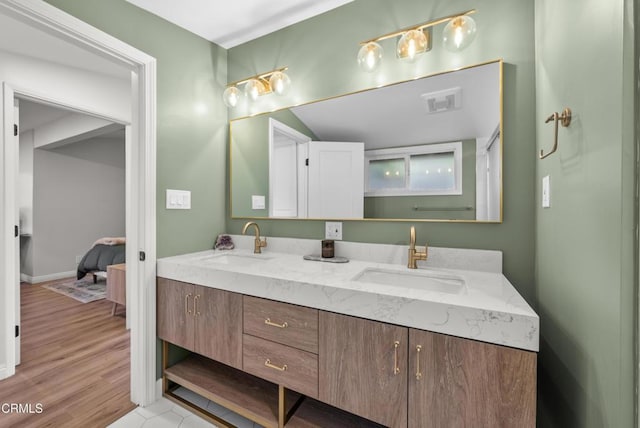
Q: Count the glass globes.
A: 6